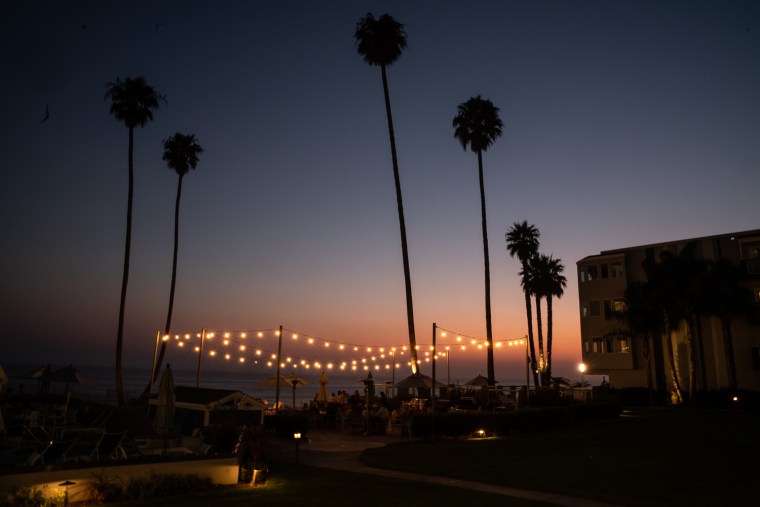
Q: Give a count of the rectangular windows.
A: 12